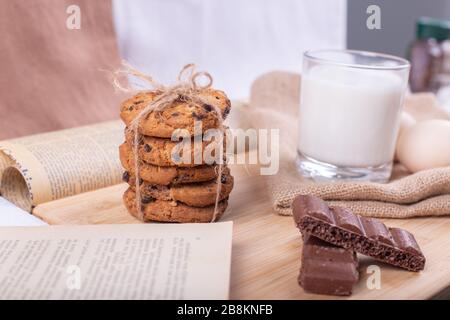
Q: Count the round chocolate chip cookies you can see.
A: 5